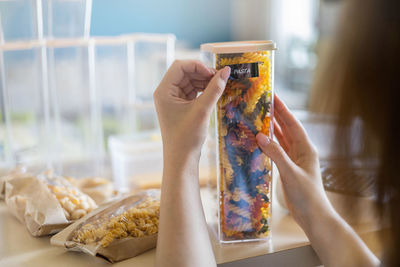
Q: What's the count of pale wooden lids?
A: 1